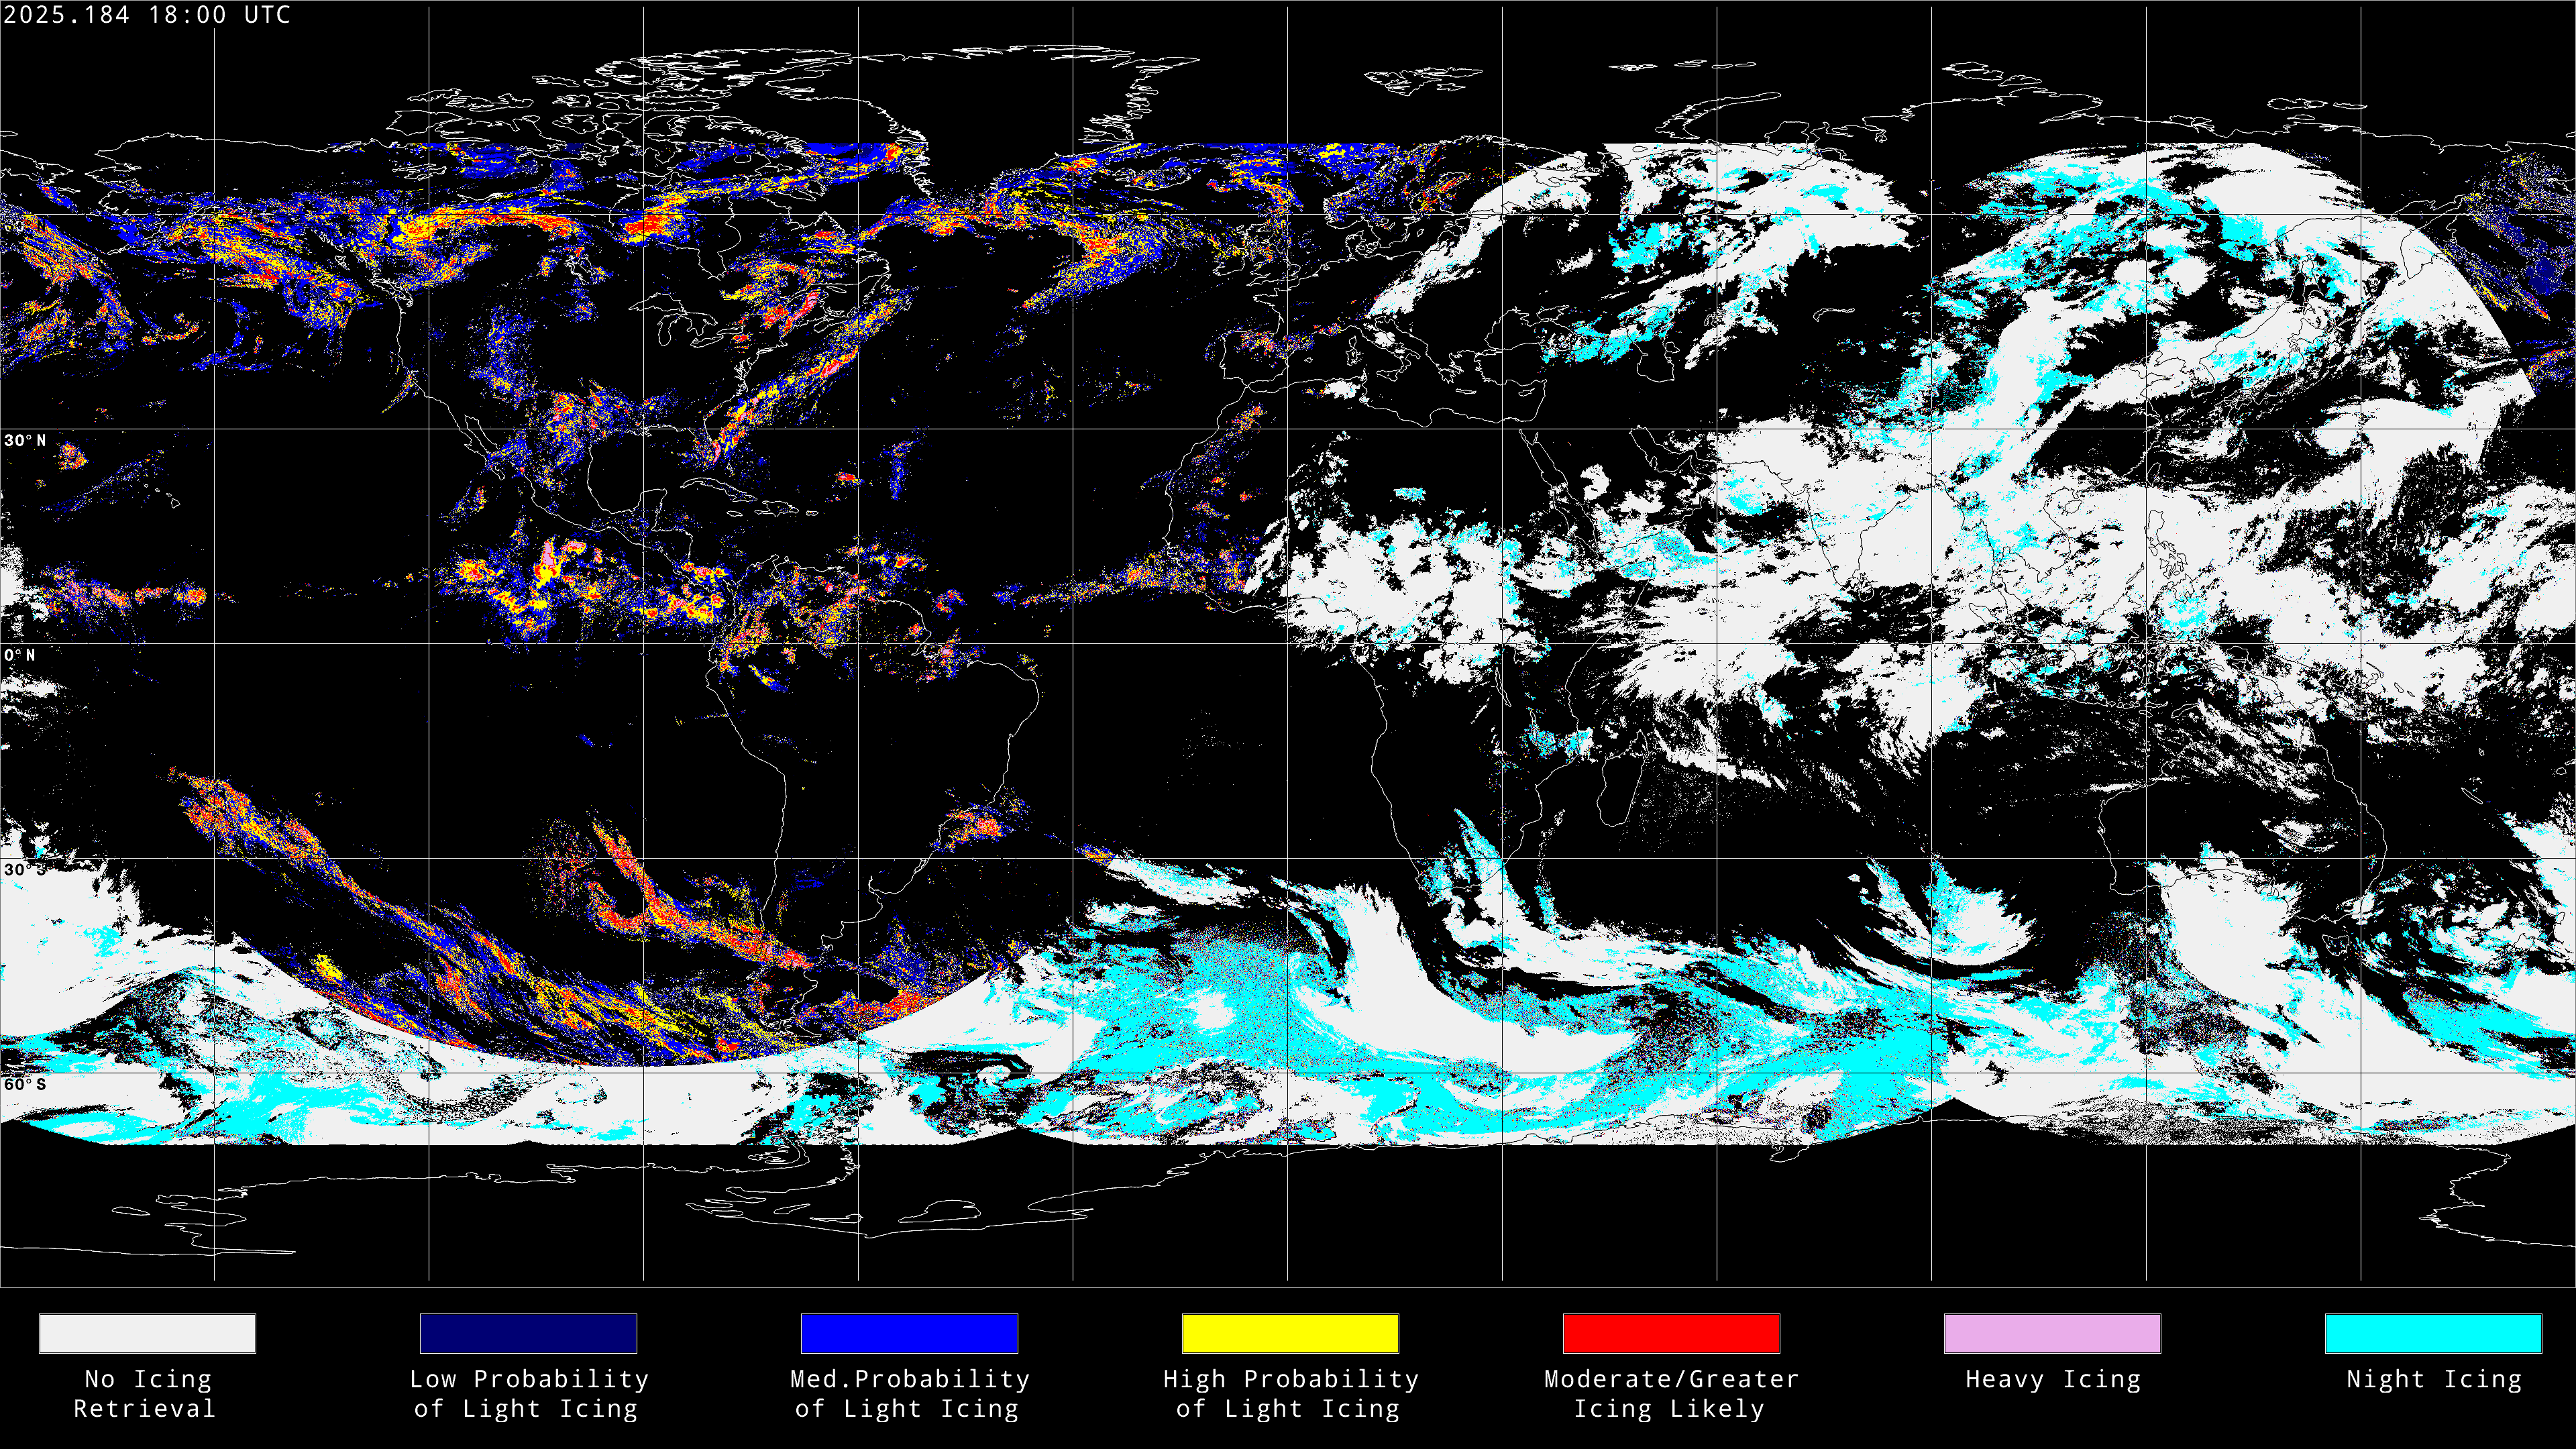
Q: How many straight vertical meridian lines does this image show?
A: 11